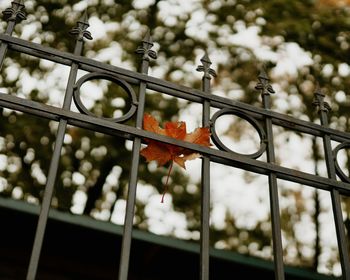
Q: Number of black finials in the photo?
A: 6